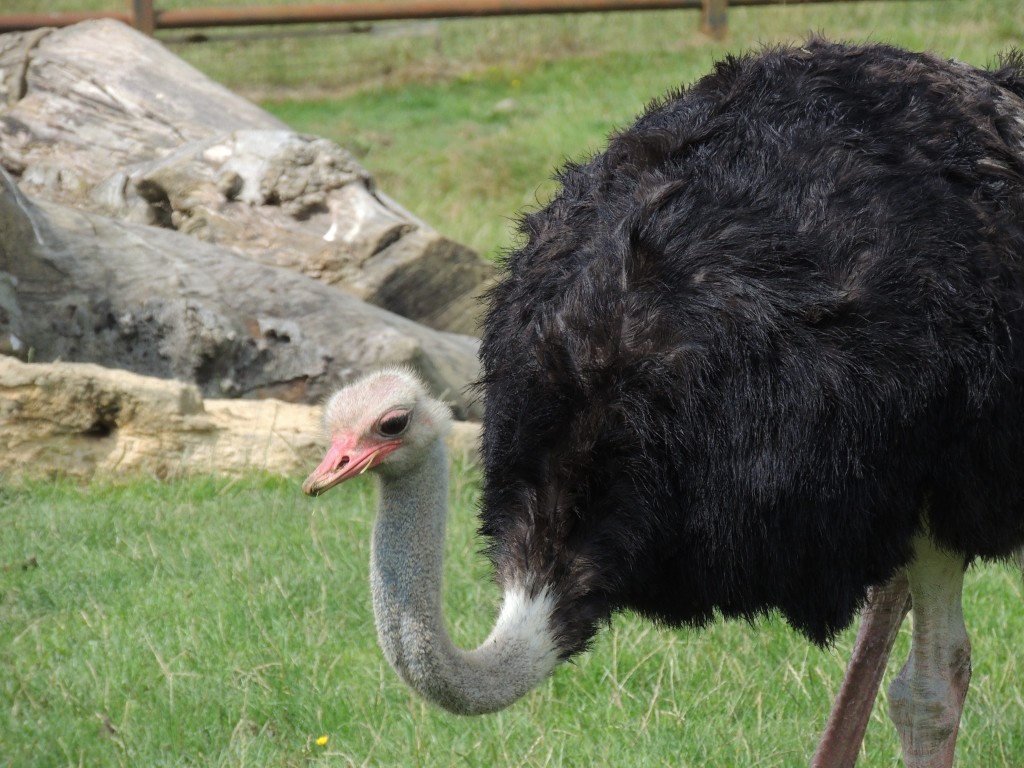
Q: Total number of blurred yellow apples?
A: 0